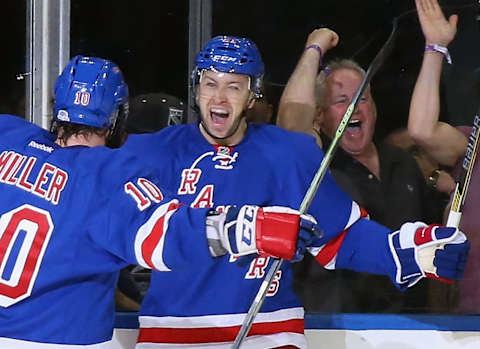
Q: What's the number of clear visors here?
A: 1